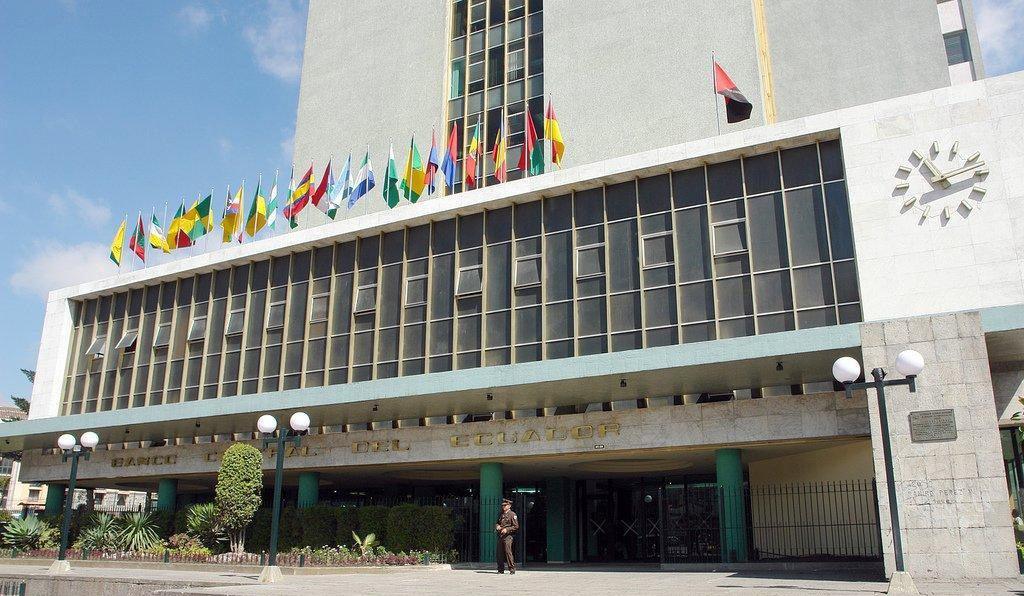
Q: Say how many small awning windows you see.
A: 14